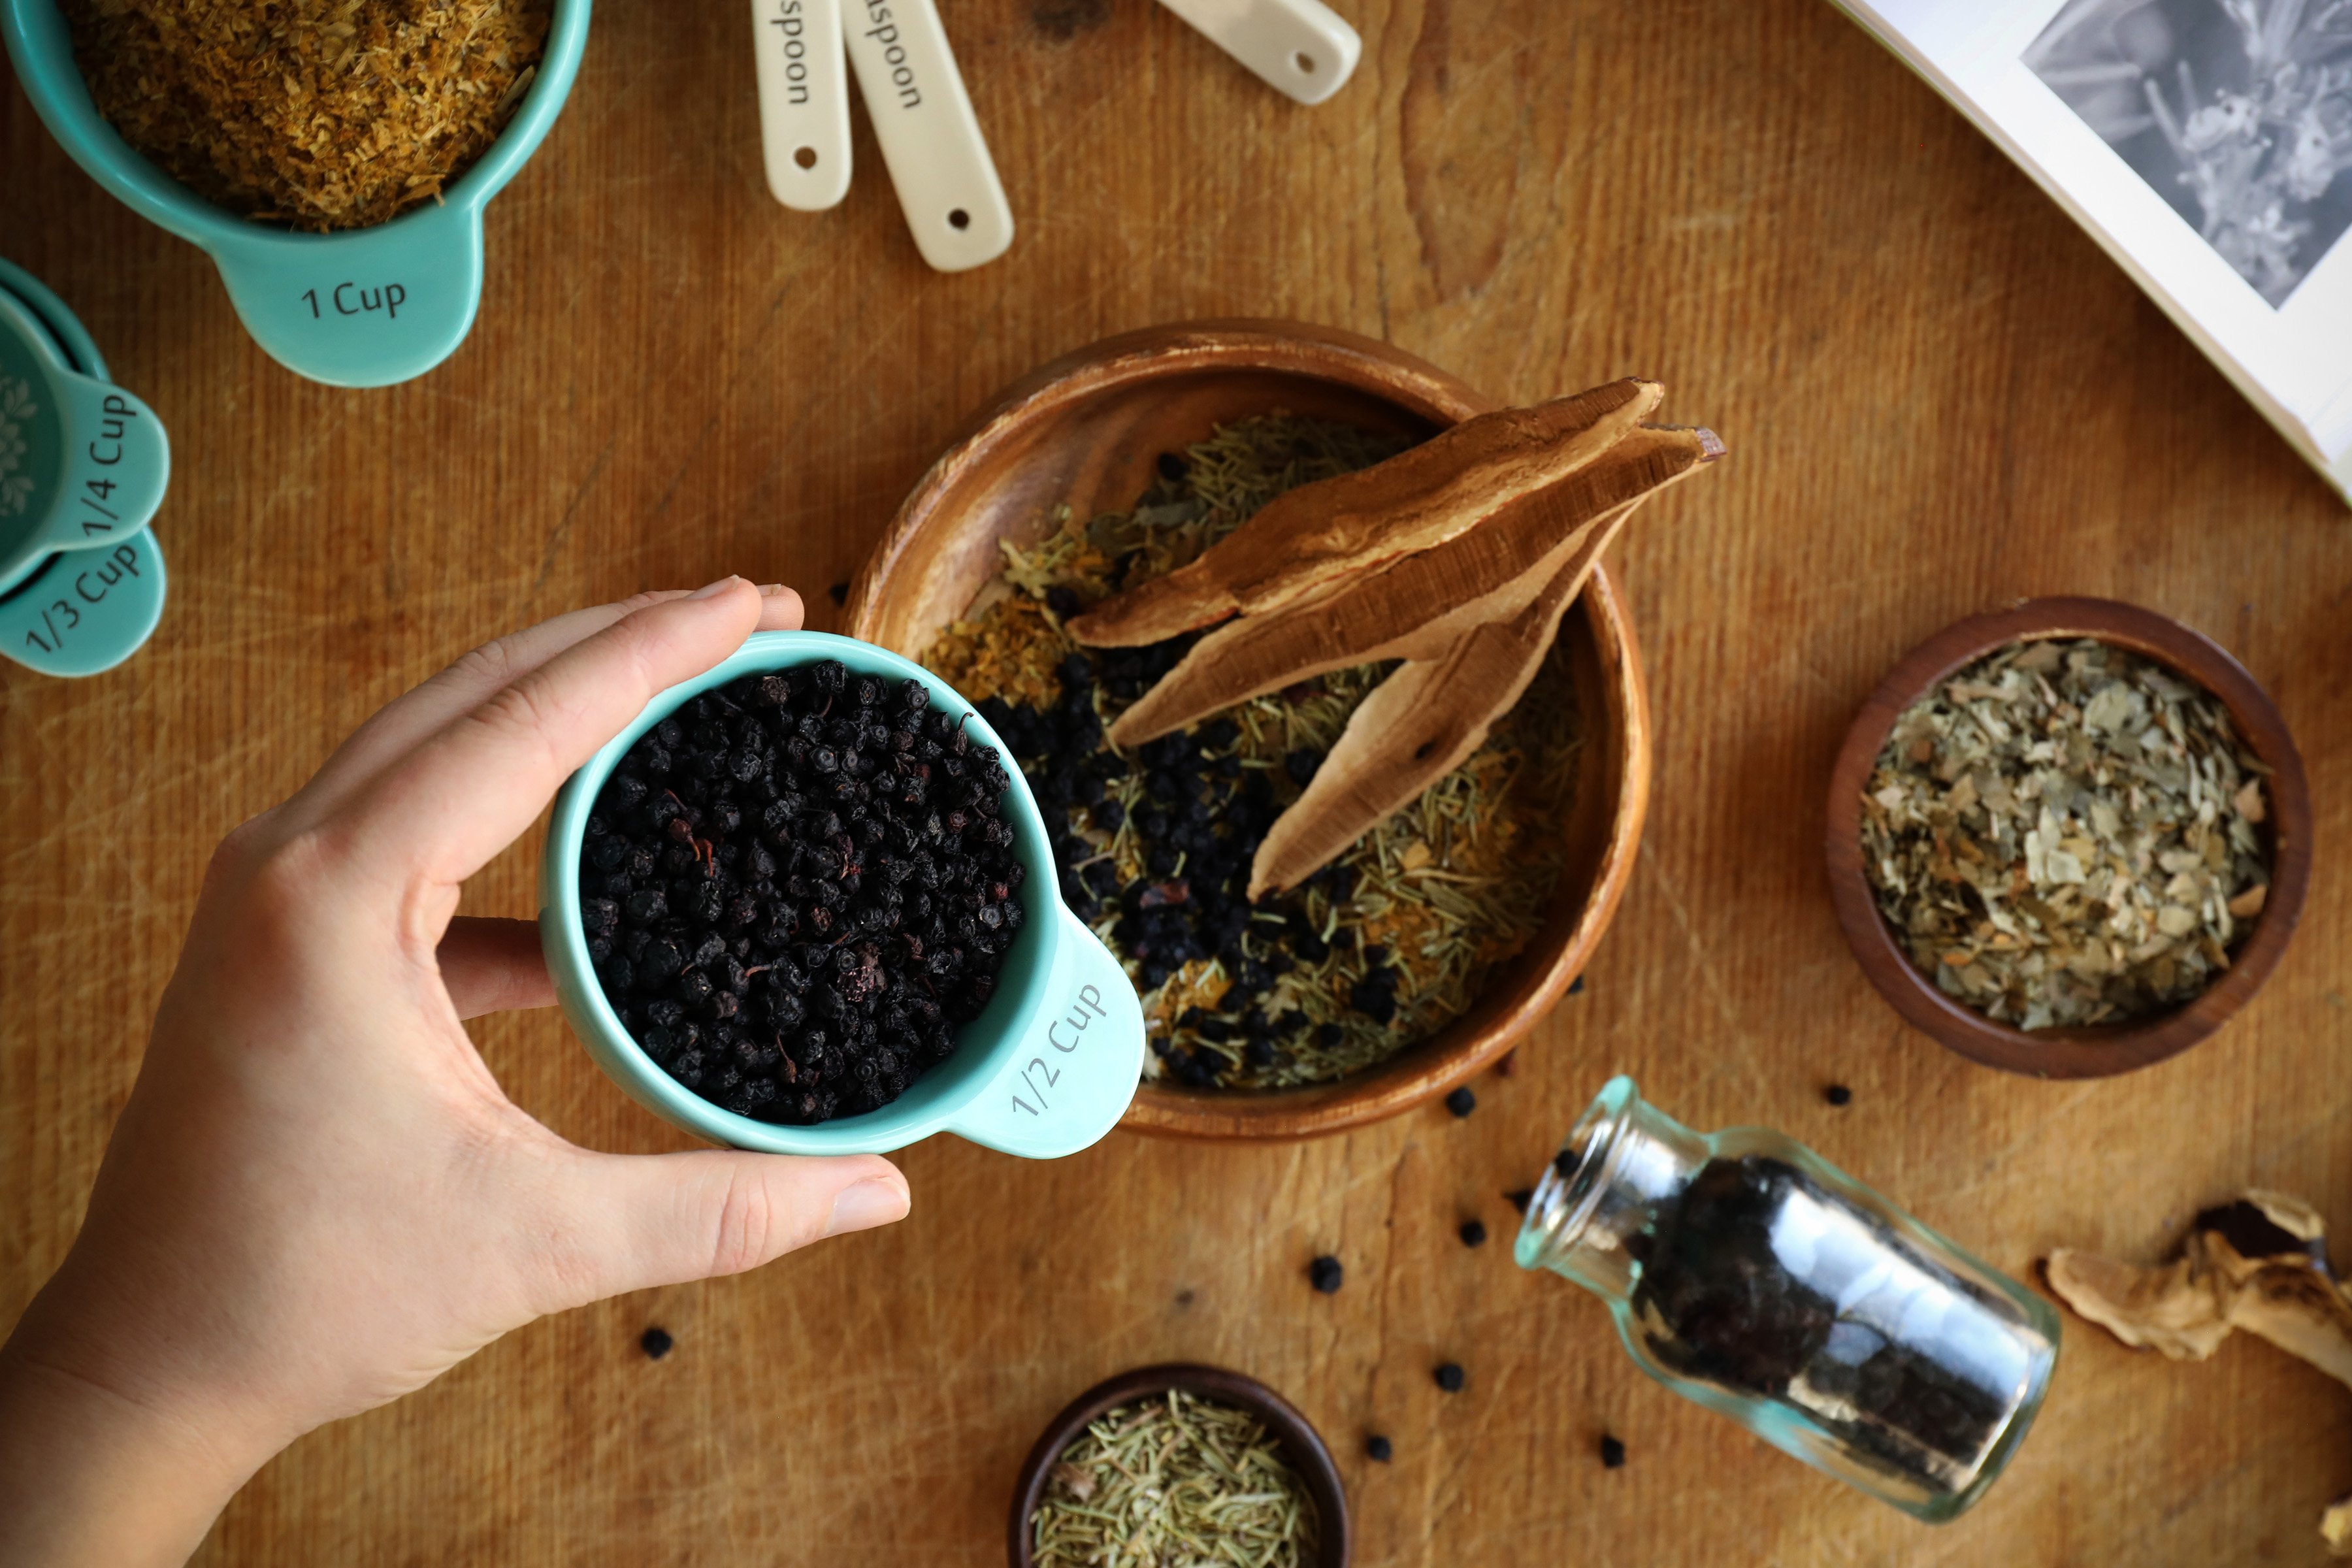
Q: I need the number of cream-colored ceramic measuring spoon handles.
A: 3